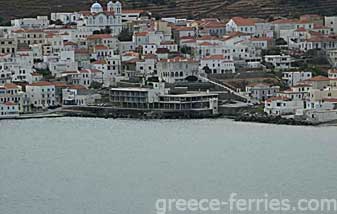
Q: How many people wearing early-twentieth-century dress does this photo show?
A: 0